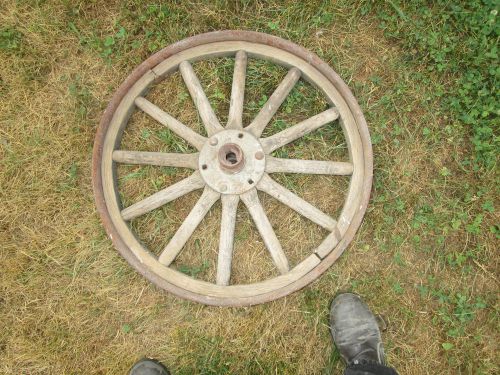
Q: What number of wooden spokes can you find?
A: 12